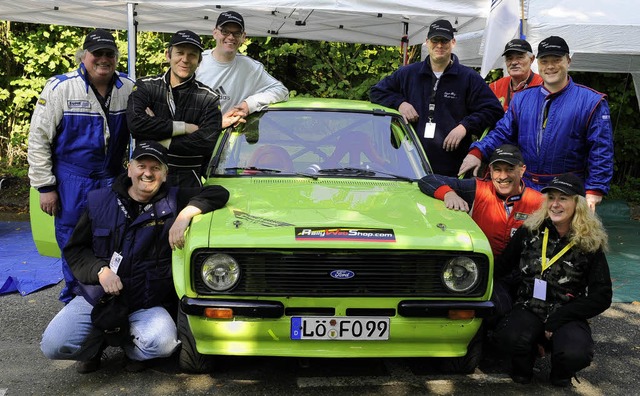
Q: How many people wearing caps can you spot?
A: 9